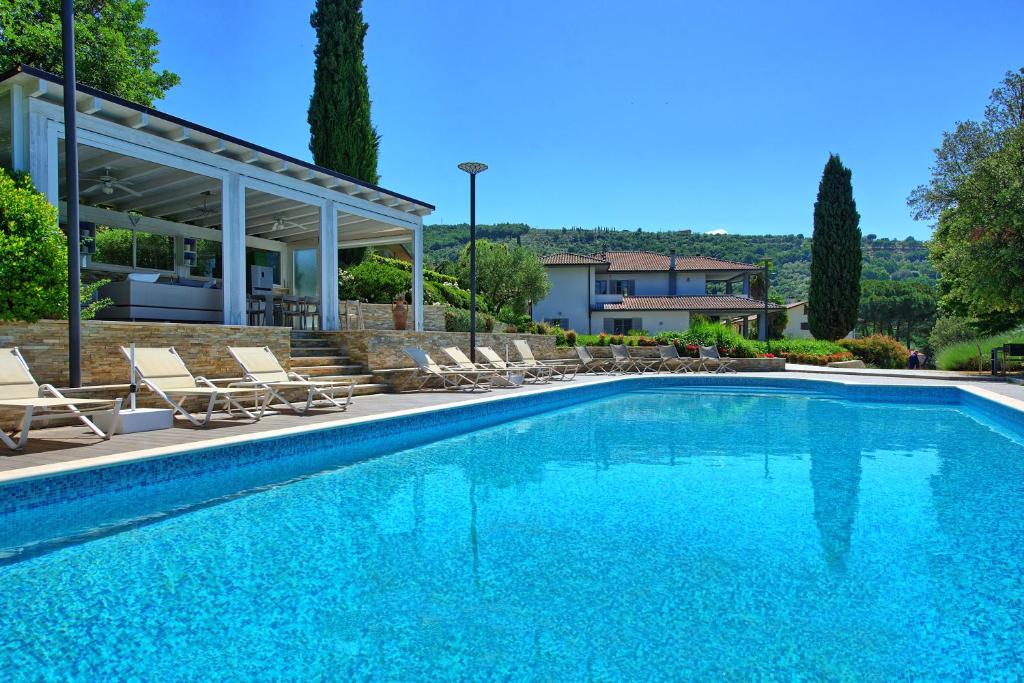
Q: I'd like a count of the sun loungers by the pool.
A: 11